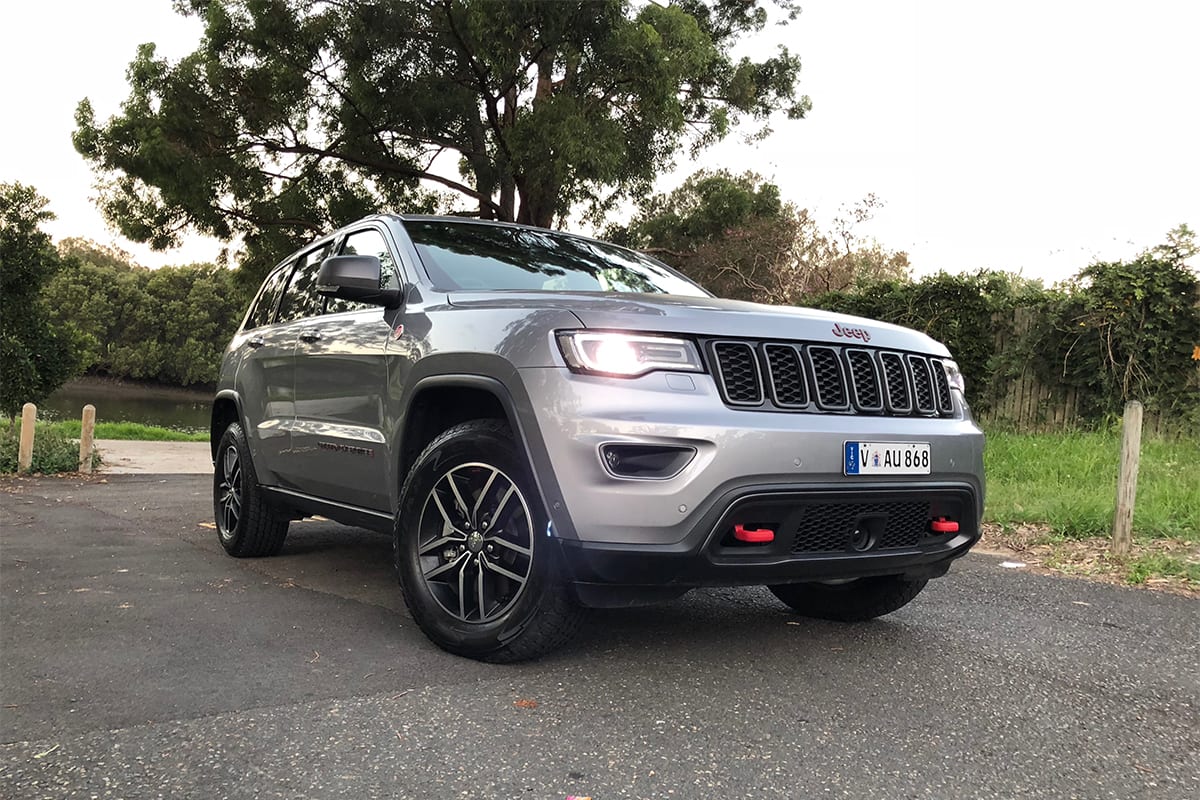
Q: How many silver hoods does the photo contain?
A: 1